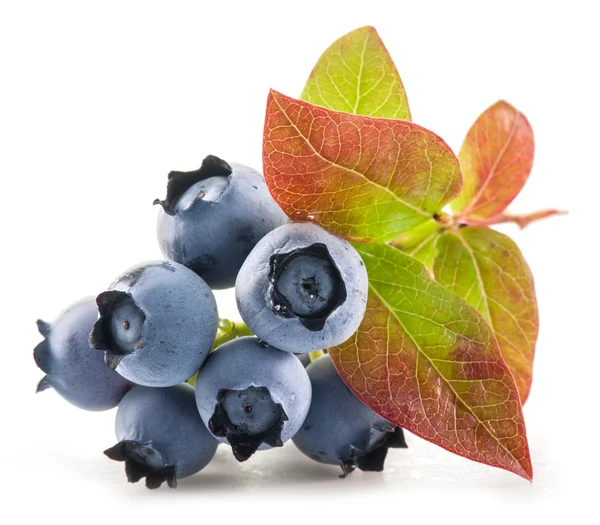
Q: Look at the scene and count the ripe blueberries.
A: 7